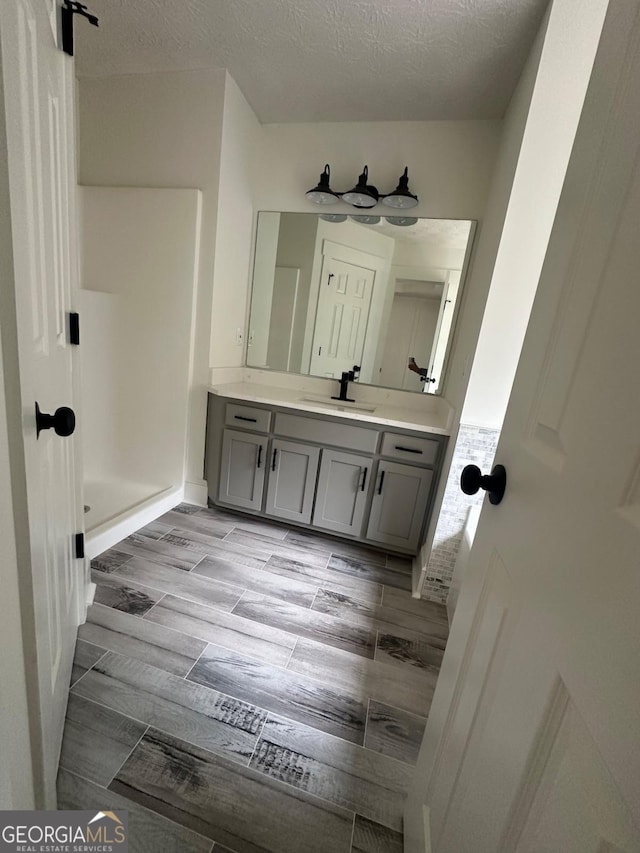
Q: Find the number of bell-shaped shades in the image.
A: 3